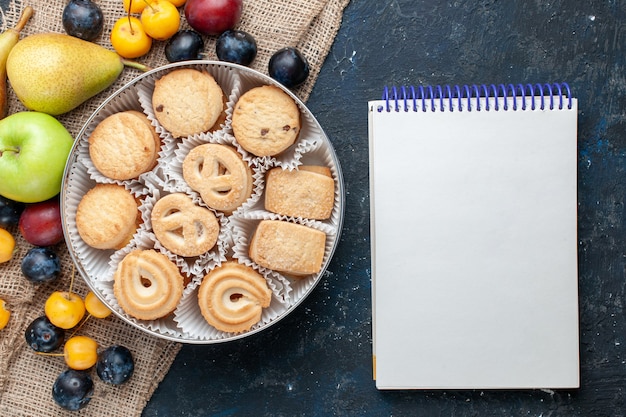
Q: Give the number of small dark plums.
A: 9